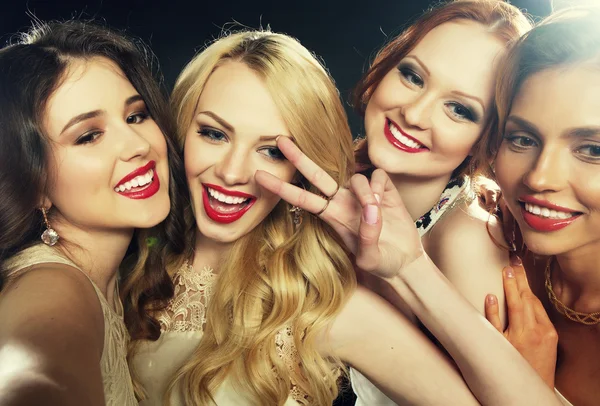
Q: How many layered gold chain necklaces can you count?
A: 1